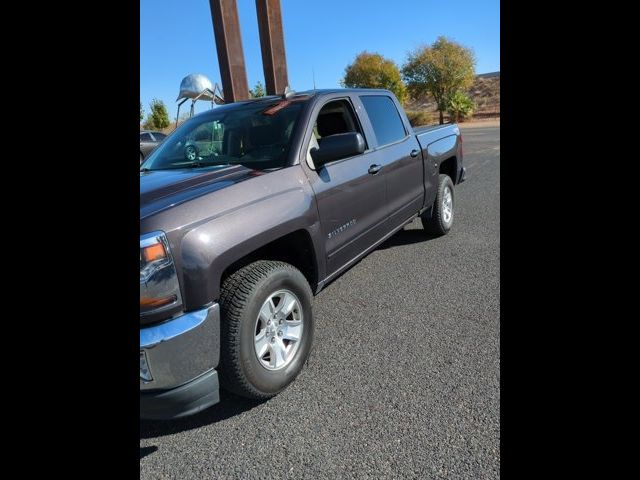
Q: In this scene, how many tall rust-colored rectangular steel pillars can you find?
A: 2